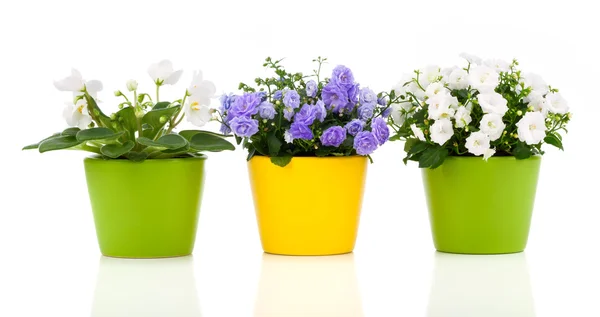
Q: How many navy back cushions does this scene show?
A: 0